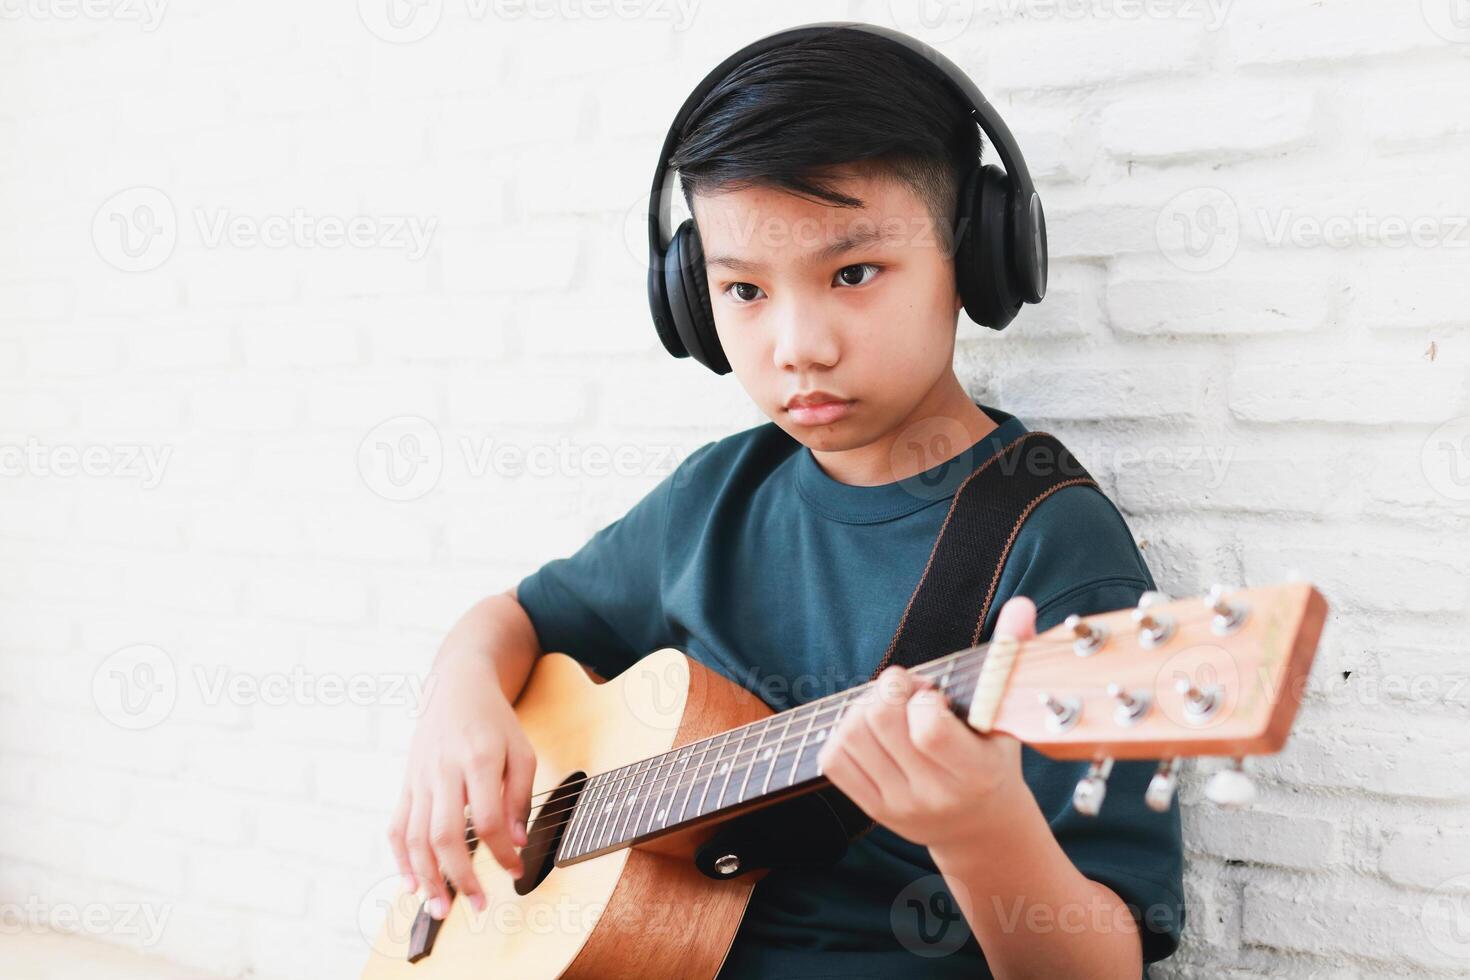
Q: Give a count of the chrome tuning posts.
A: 6